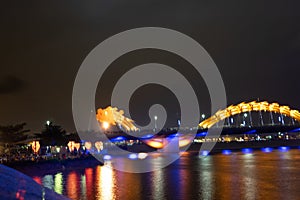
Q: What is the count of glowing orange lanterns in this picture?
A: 5